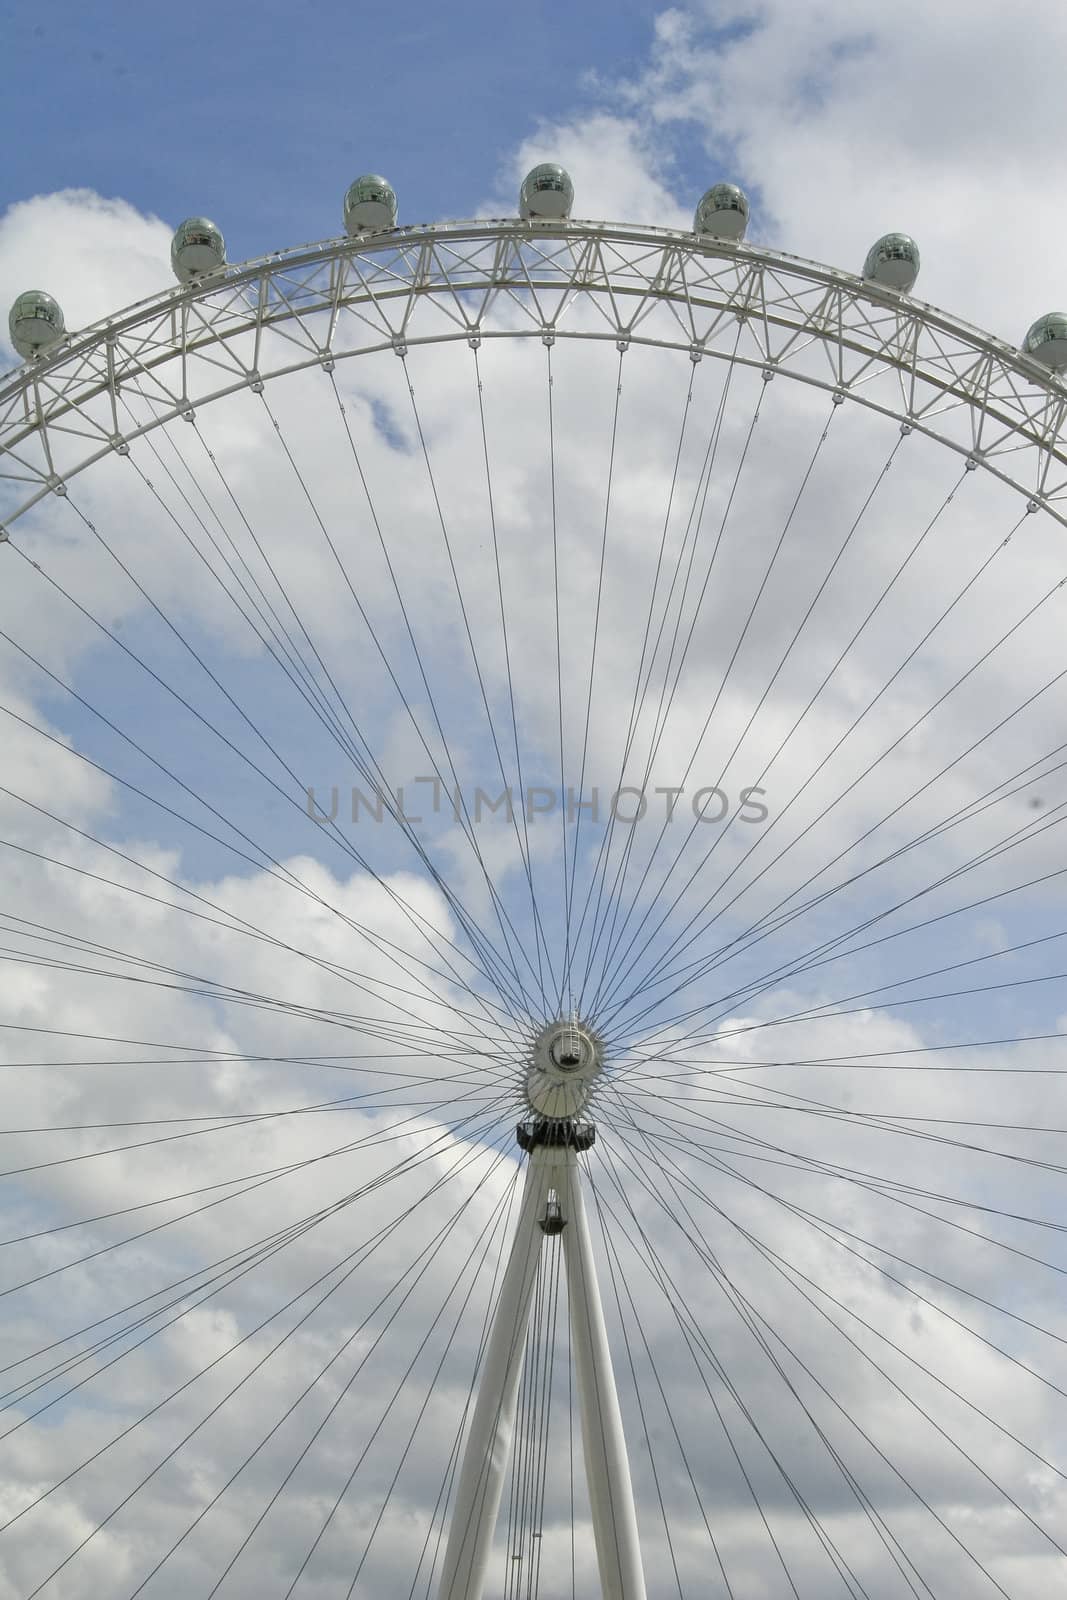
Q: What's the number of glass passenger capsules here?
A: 7